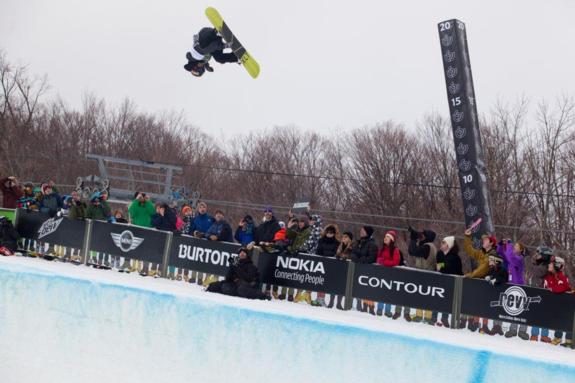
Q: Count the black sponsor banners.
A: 6